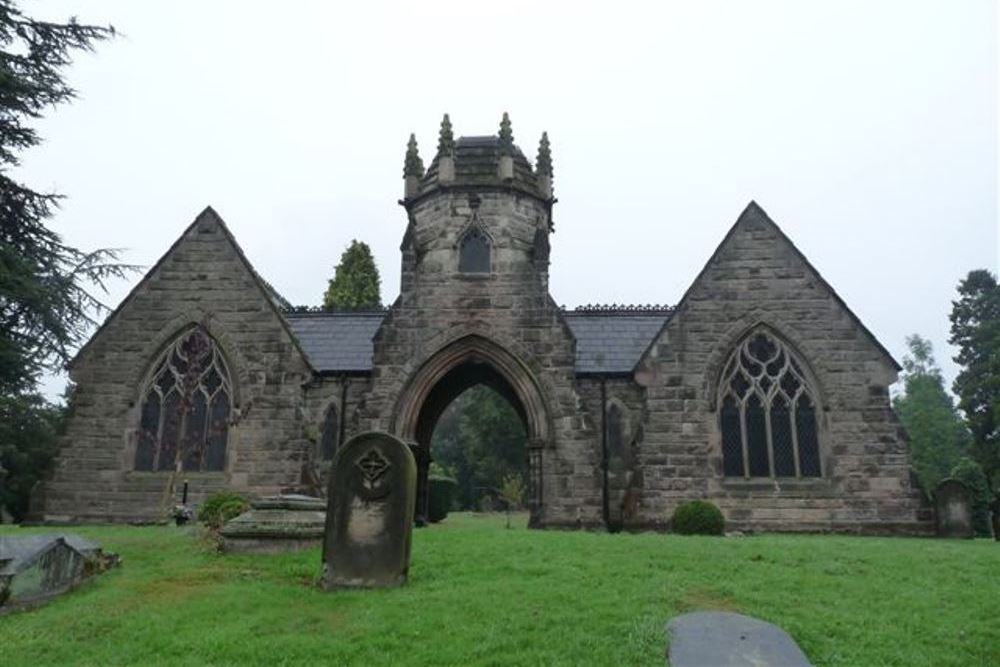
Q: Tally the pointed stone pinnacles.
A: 4